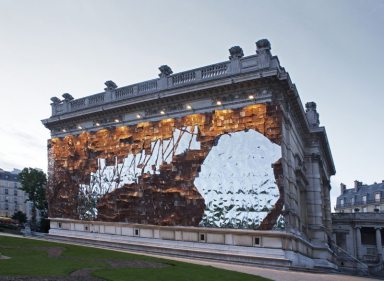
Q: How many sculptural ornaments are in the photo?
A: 7